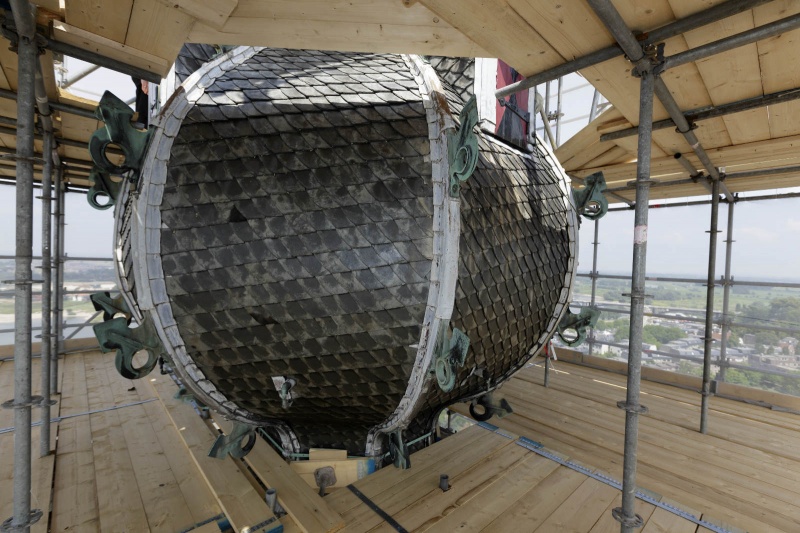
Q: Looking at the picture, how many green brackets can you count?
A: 11